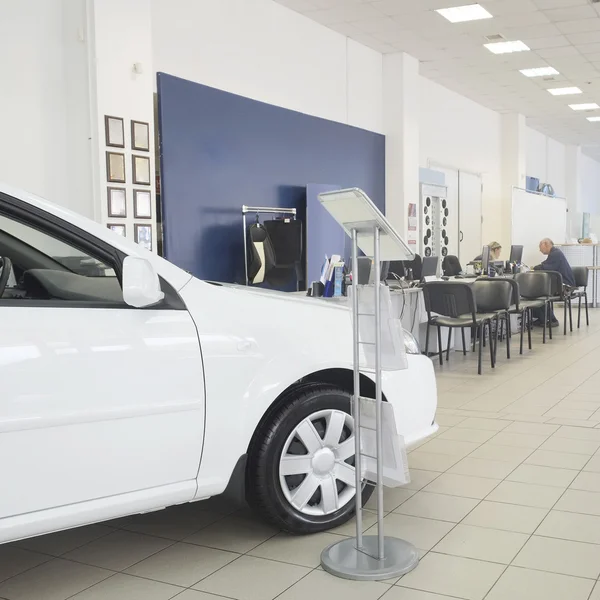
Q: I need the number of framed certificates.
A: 8